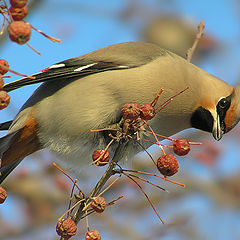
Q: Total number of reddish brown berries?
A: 15